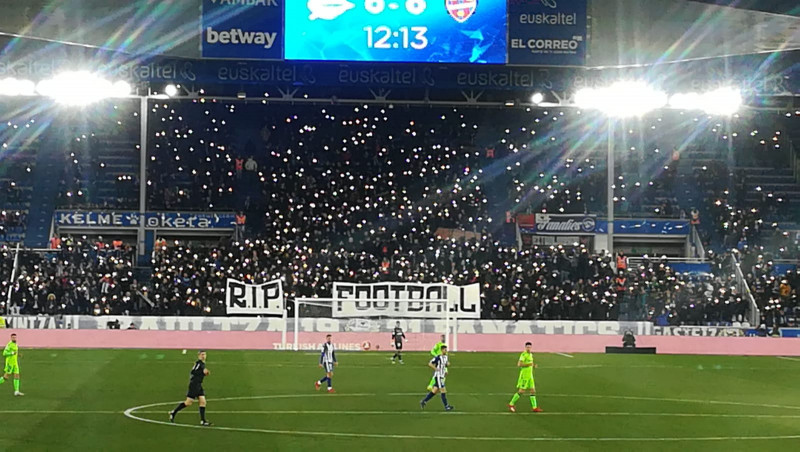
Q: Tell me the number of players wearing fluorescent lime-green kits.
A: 3